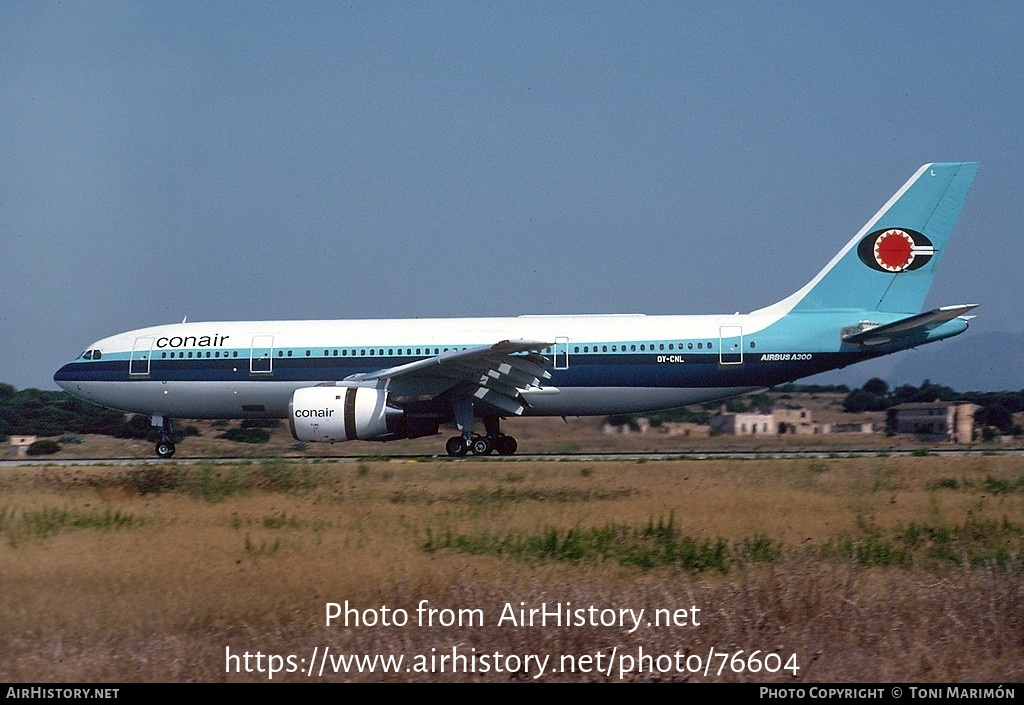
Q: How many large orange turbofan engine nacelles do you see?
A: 0